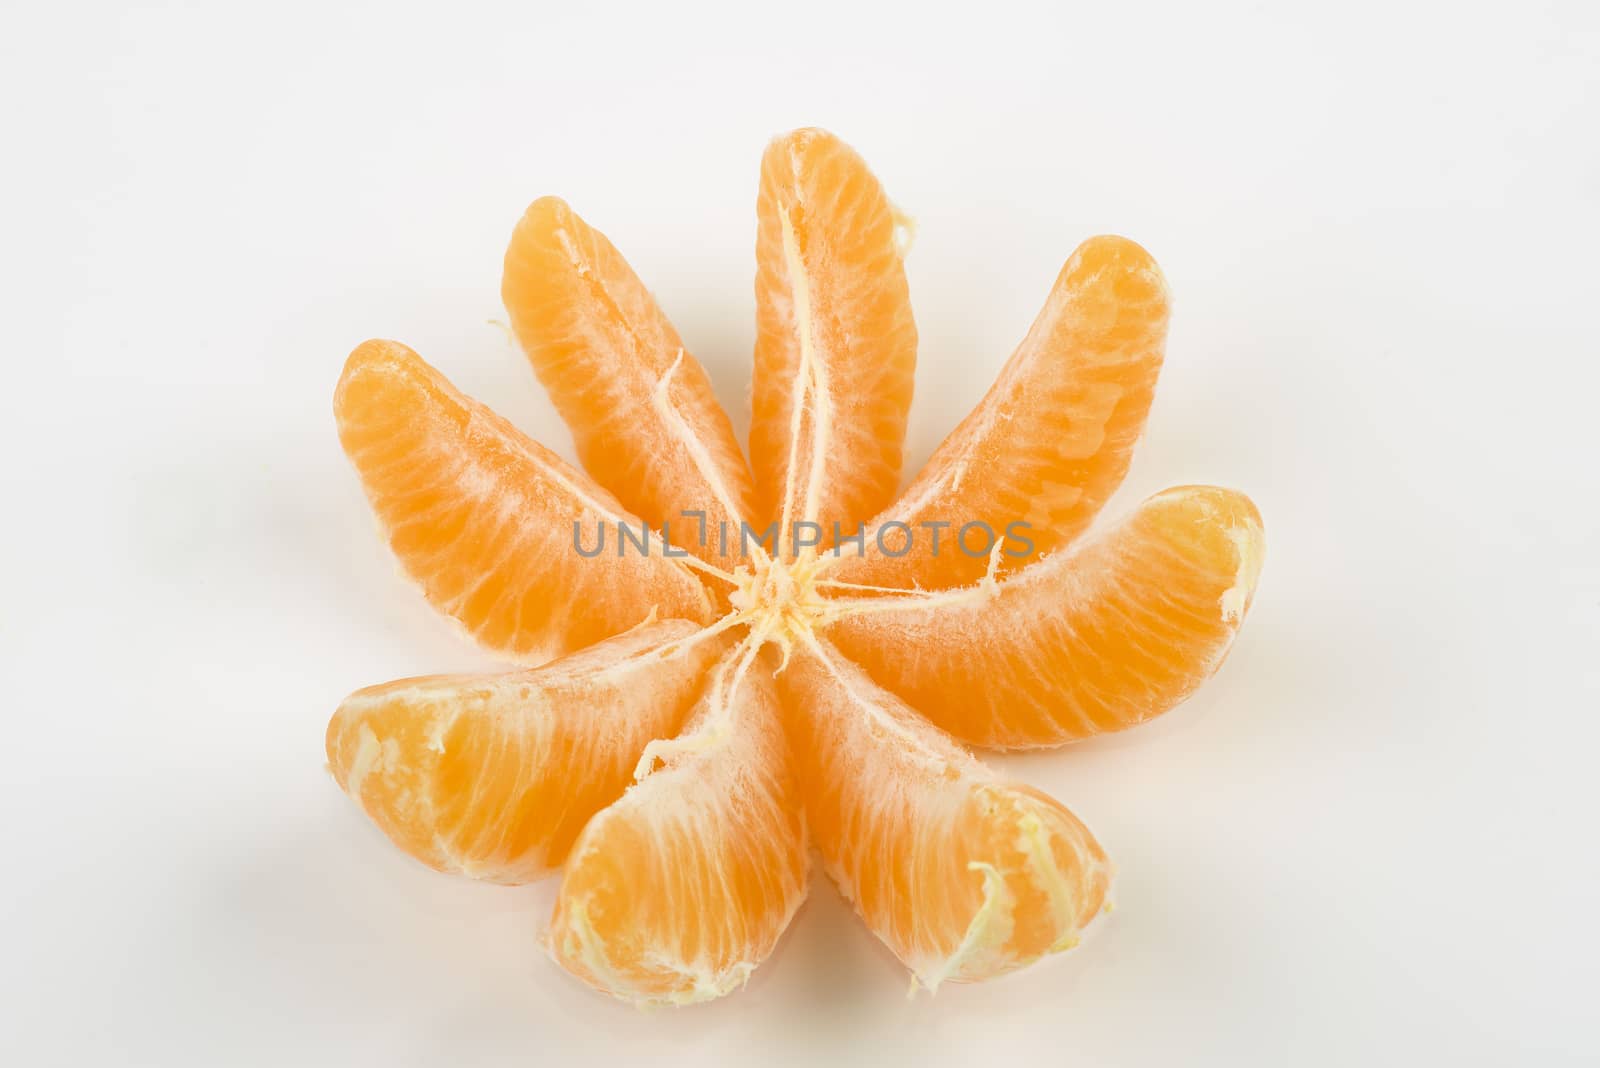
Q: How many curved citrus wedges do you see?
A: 8